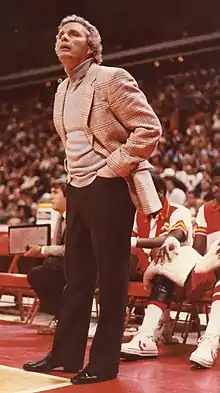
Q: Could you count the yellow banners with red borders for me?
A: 0